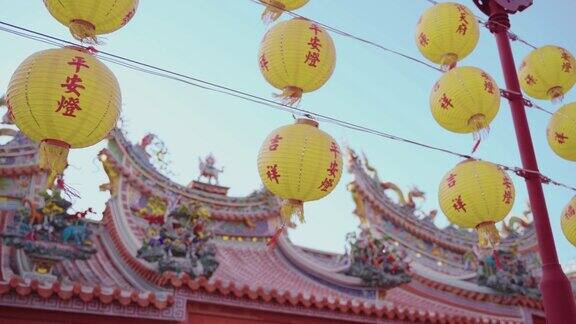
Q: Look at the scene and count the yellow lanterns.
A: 11